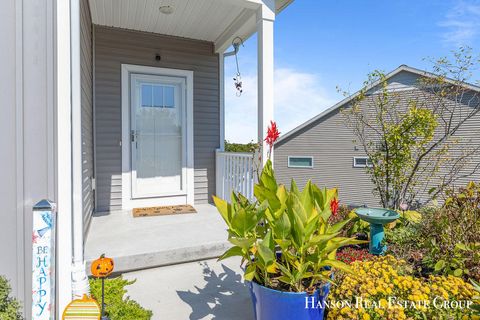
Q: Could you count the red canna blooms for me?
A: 2